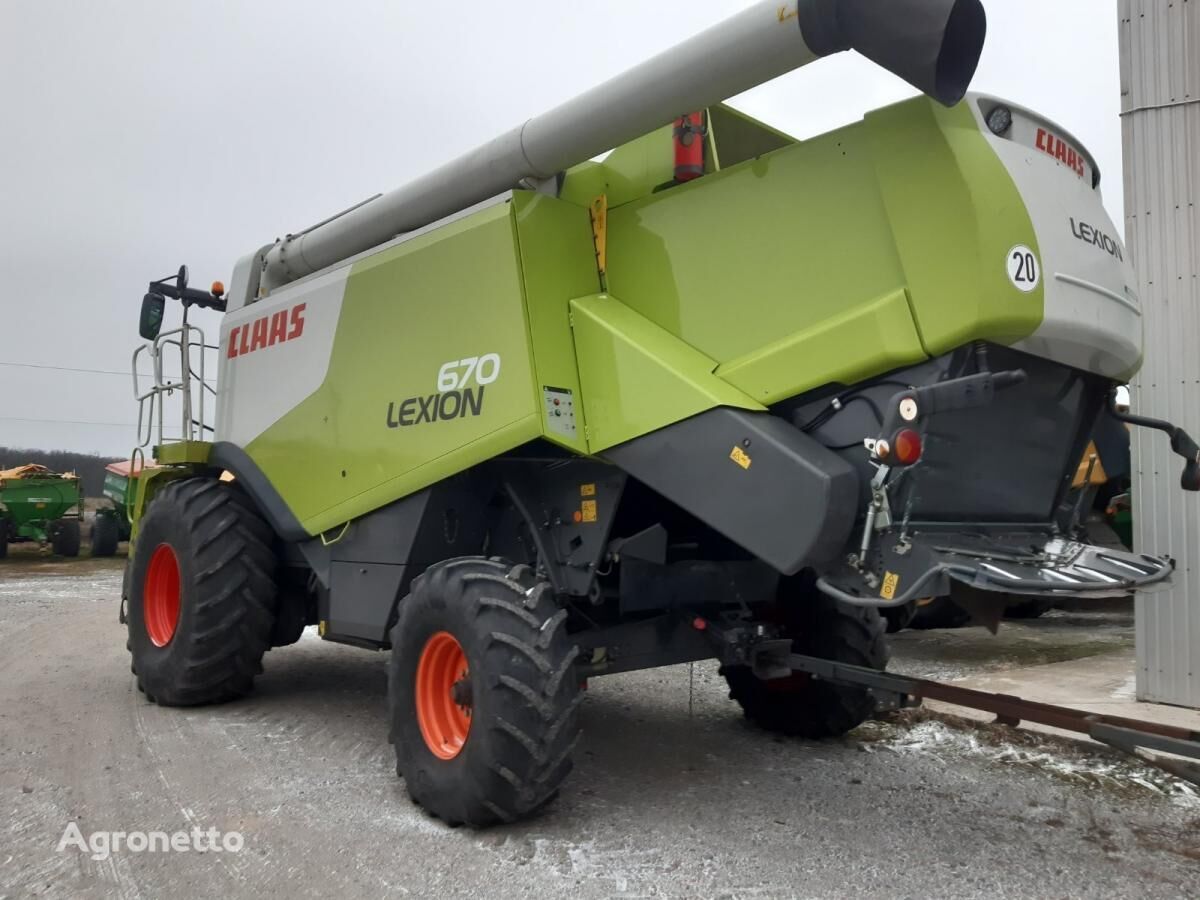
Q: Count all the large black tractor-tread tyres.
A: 3